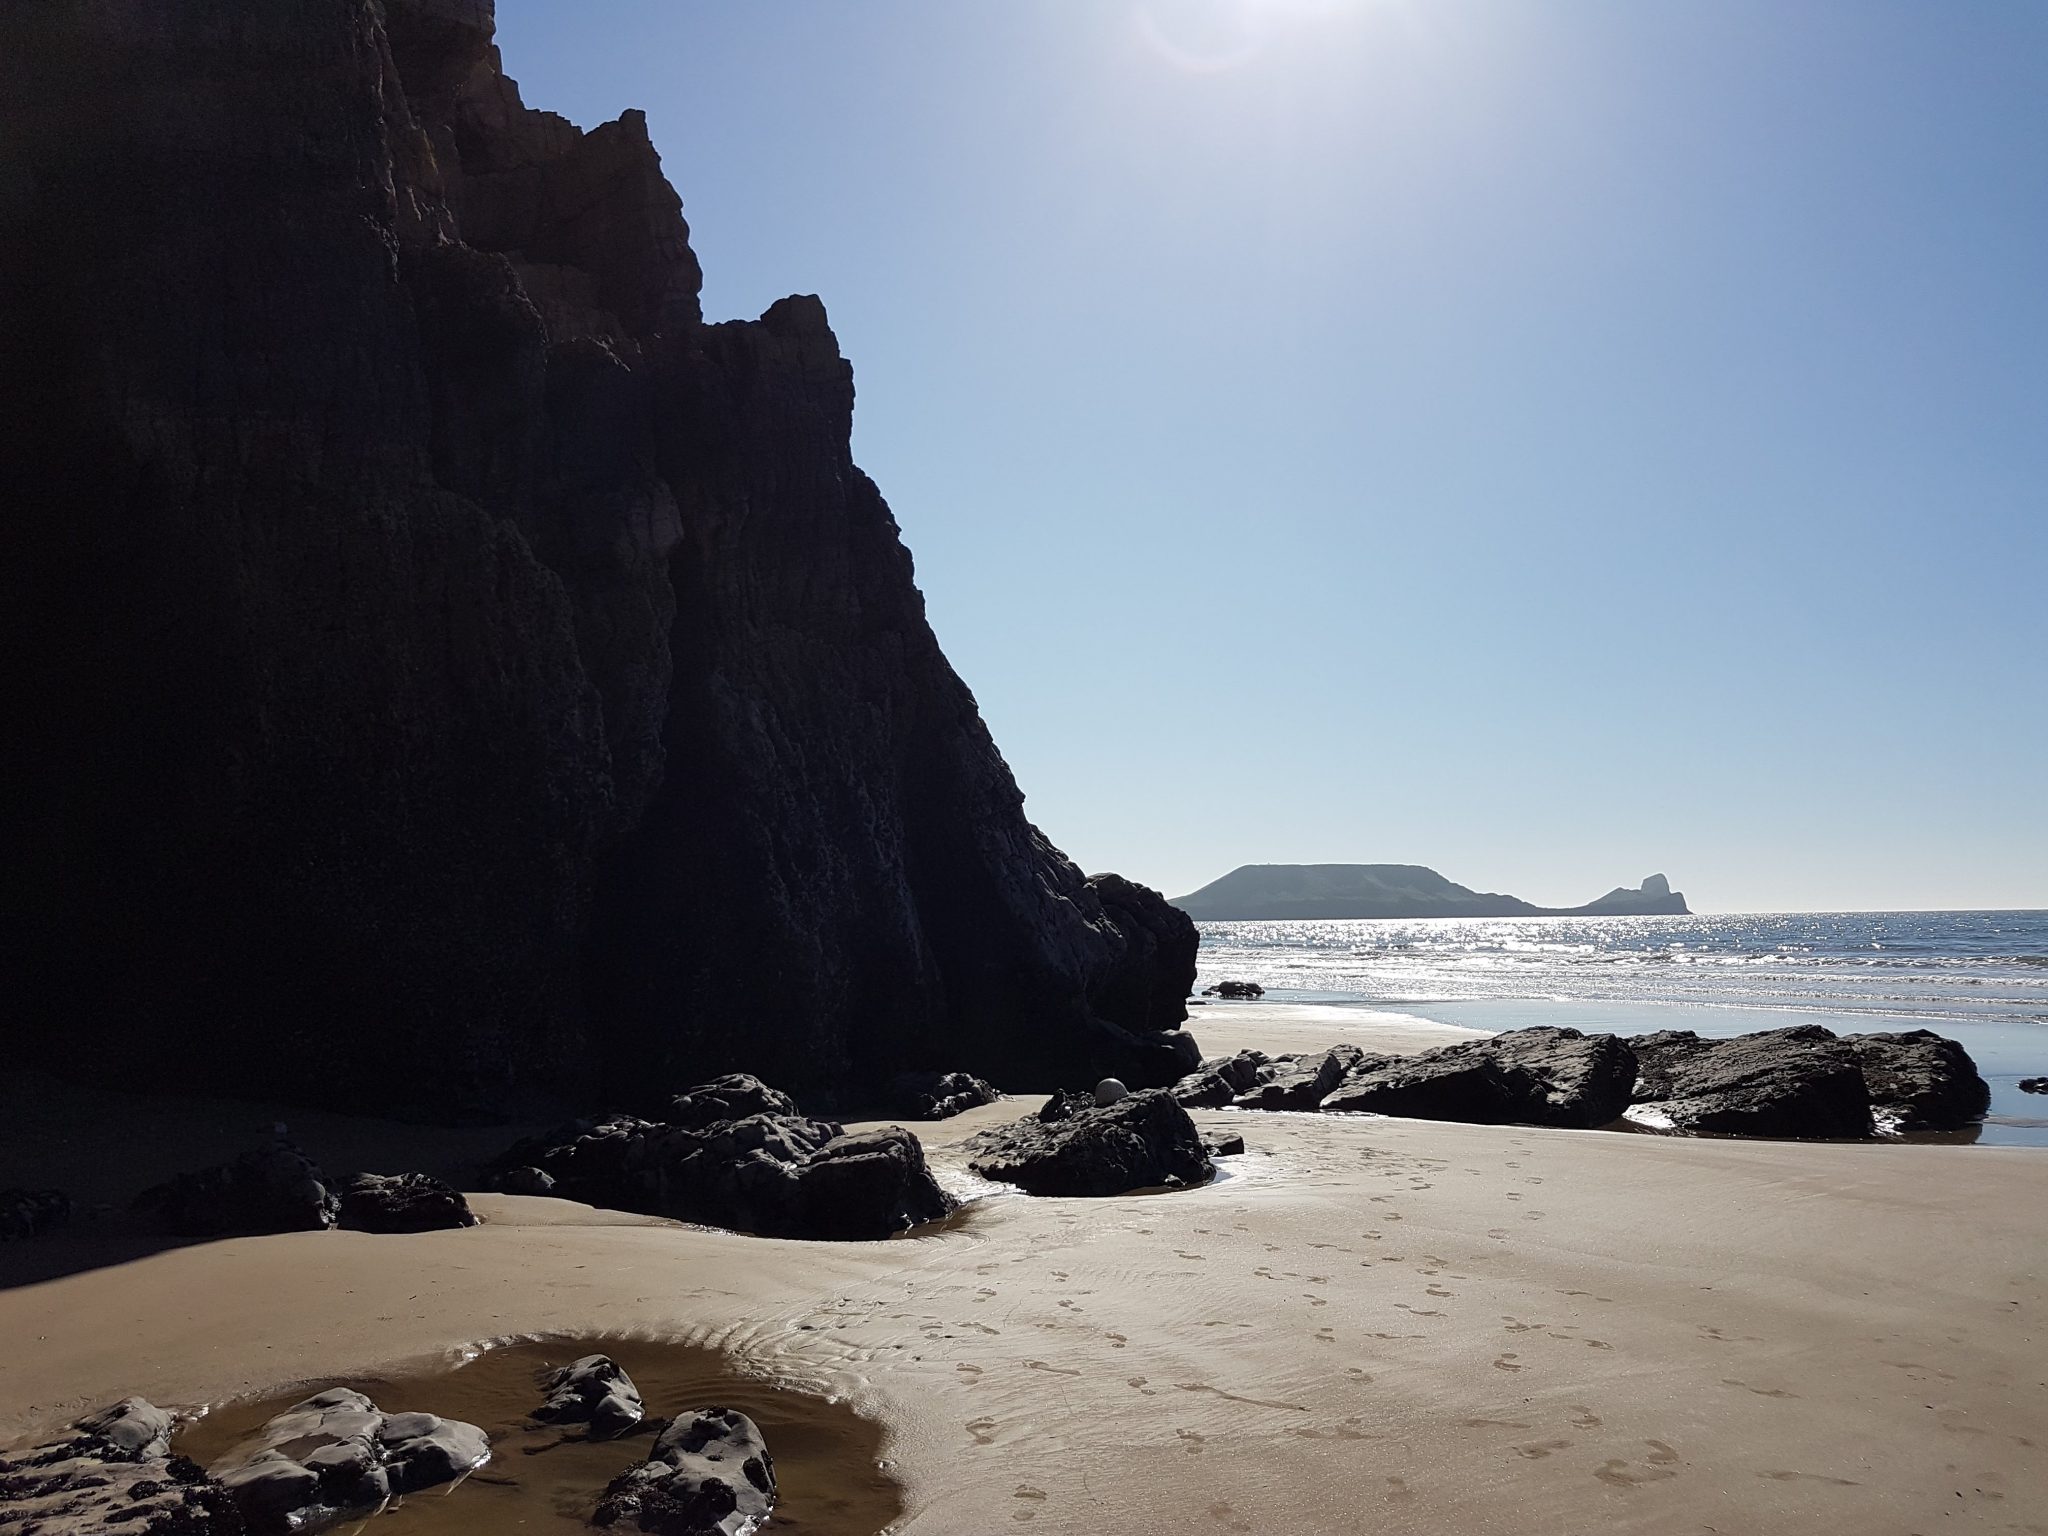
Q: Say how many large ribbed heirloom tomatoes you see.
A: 0